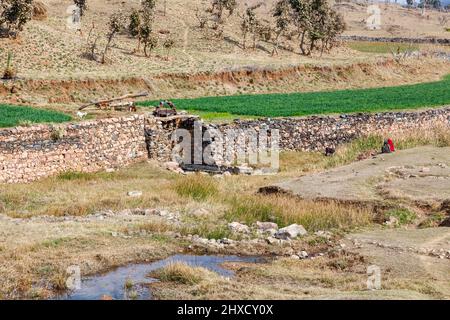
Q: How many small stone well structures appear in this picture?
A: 1